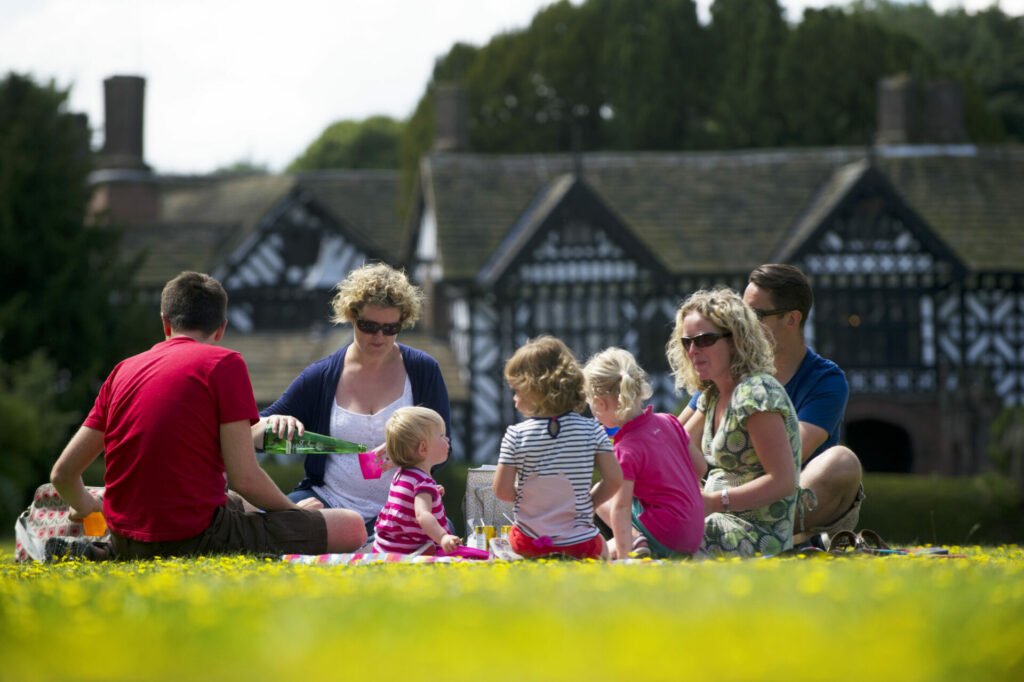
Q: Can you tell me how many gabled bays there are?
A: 3